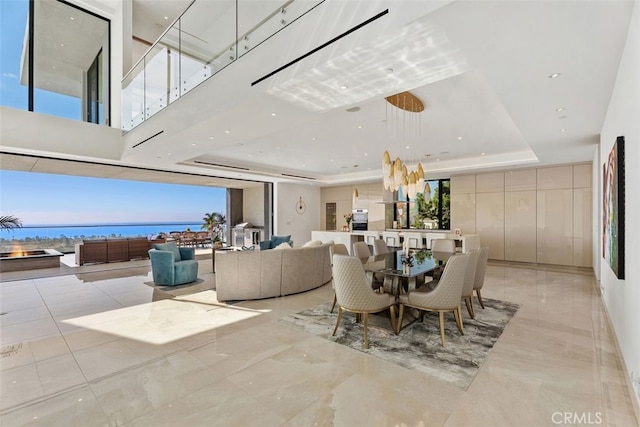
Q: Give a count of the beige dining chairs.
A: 8